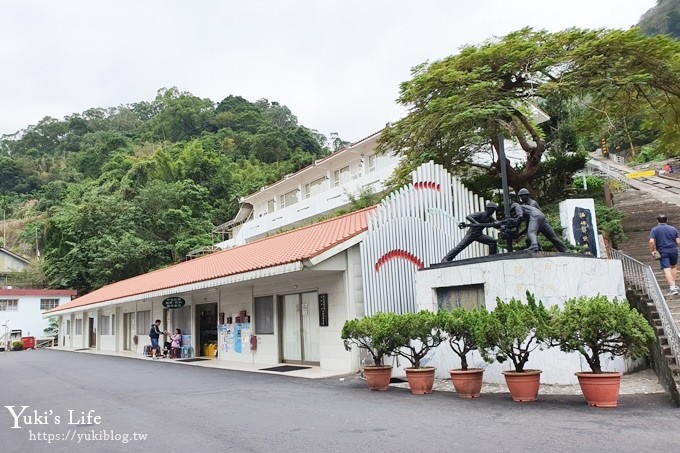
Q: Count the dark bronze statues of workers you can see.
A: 3